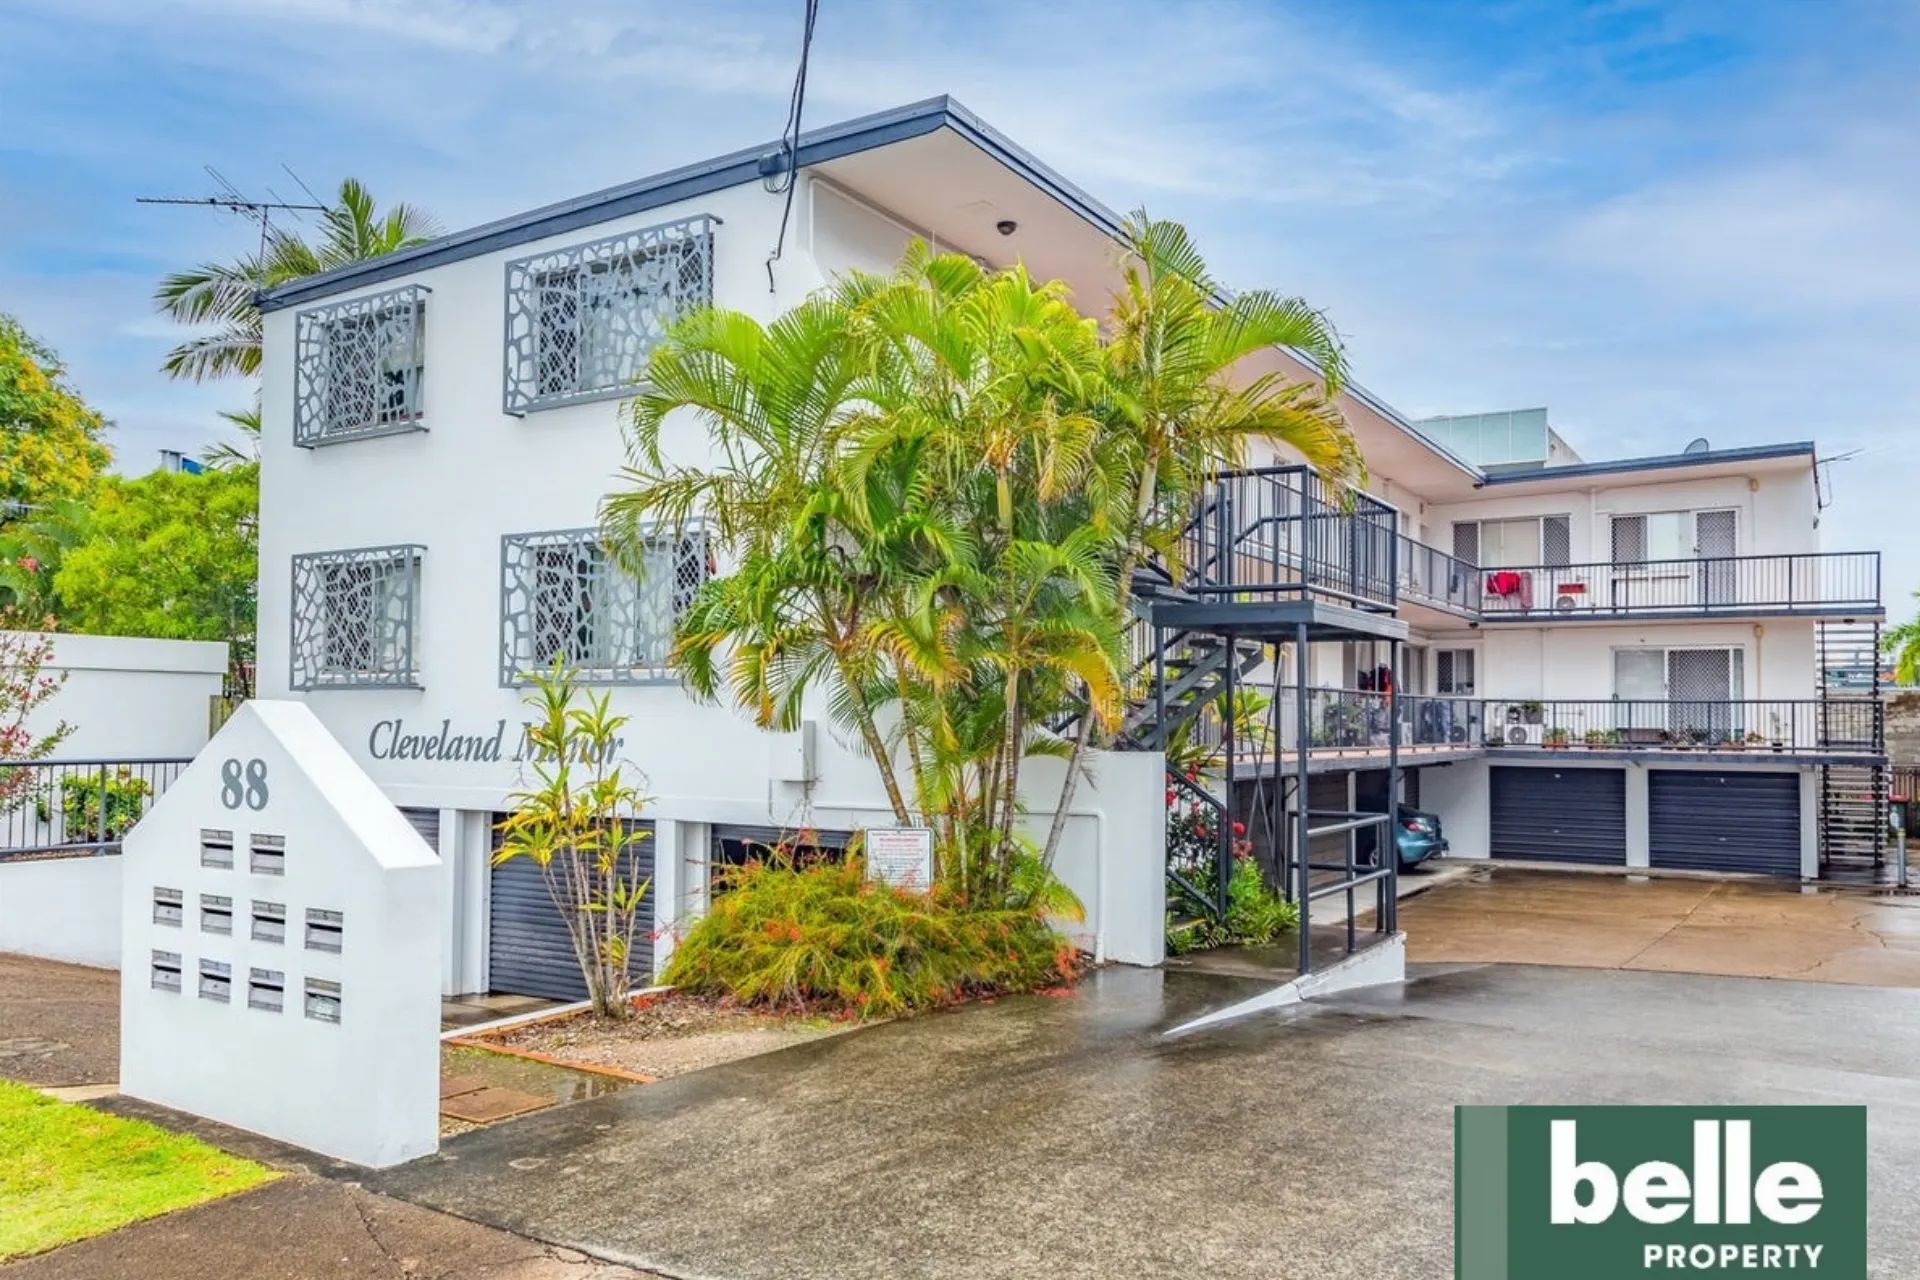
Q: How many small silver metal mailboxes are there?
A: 10